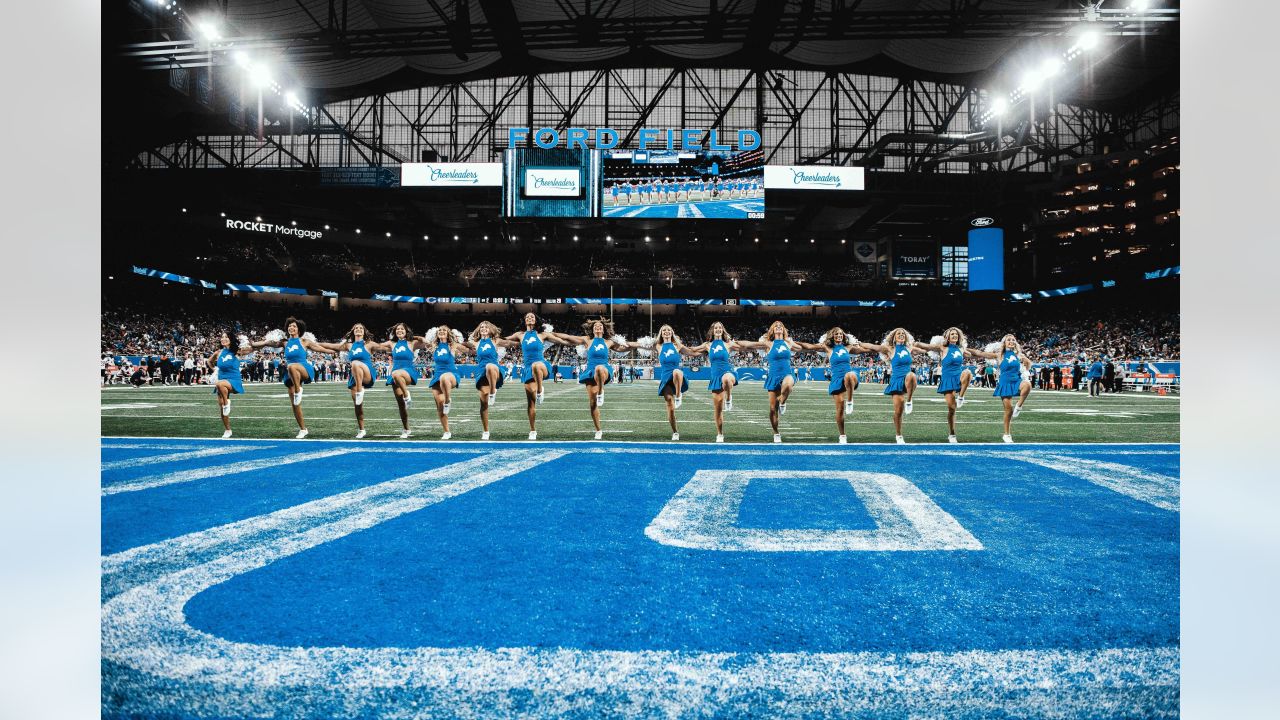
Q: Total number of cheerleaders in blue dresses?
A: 15